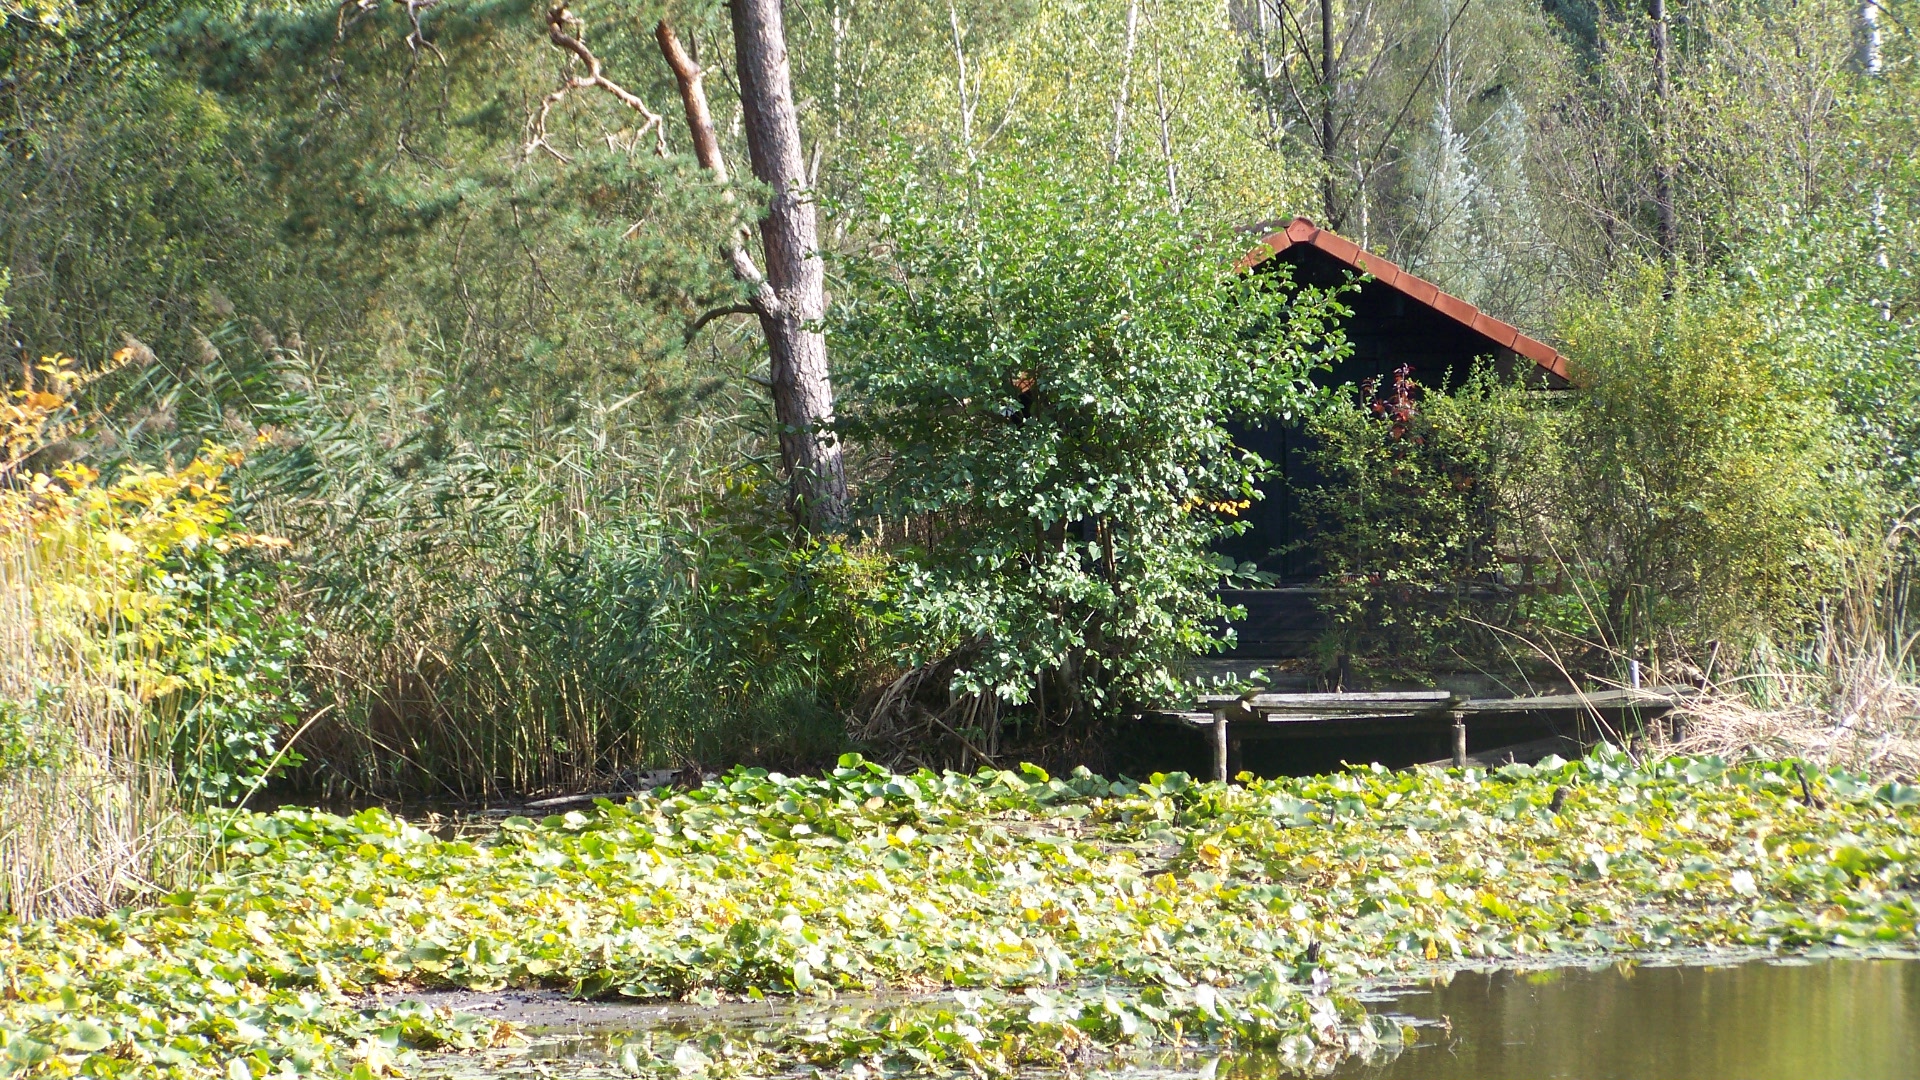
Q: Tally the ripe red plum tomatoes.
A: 0